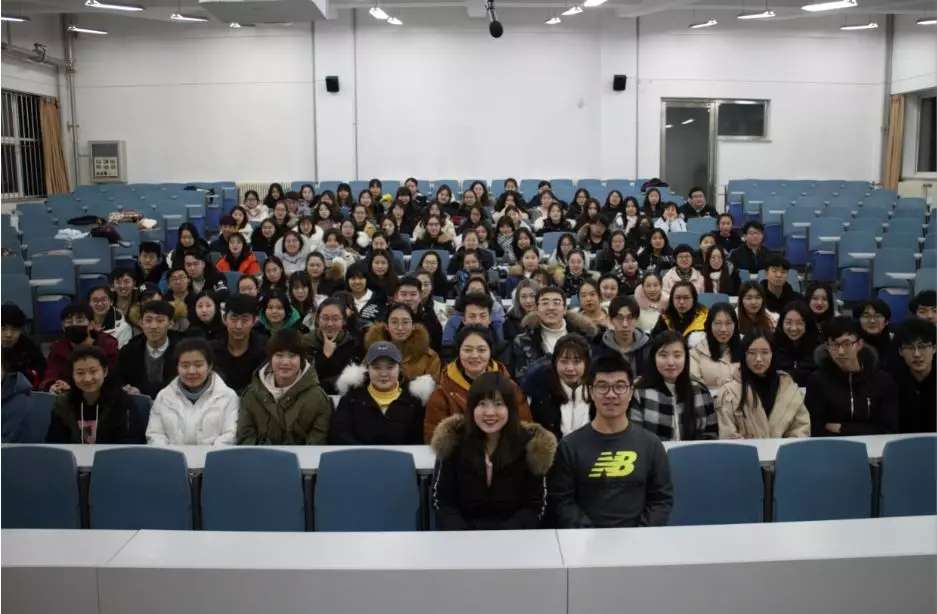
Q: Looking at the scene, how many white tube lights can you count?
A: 15